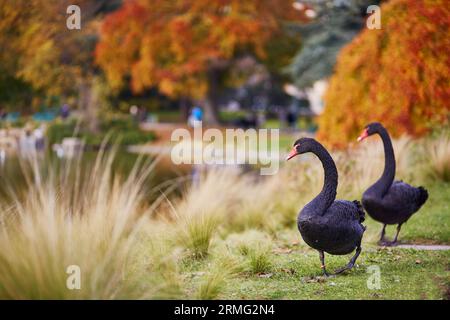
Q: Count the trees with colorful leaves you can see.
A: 3